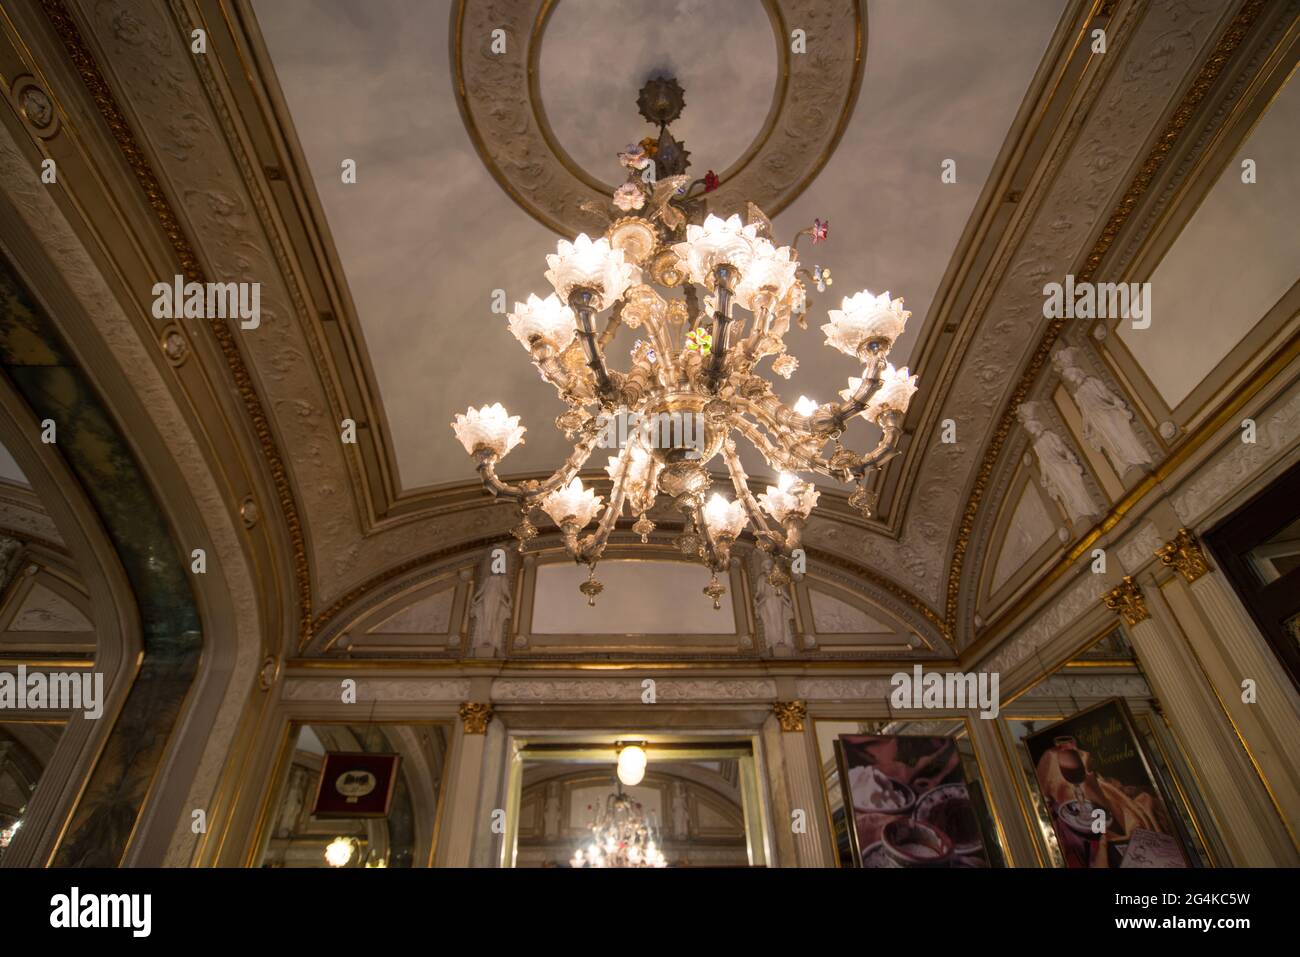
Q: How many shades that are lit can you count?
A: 12